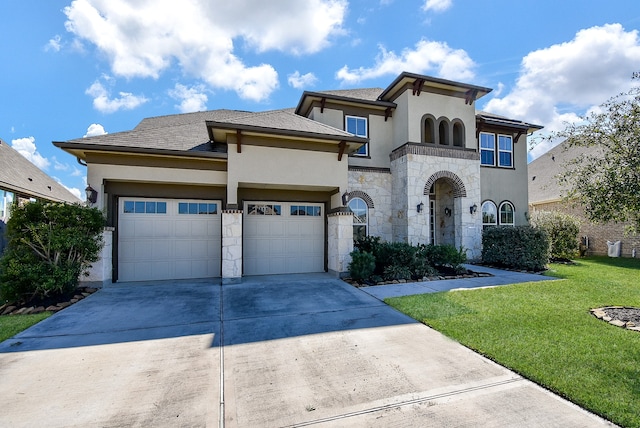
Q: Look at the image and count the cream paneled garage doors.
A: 2